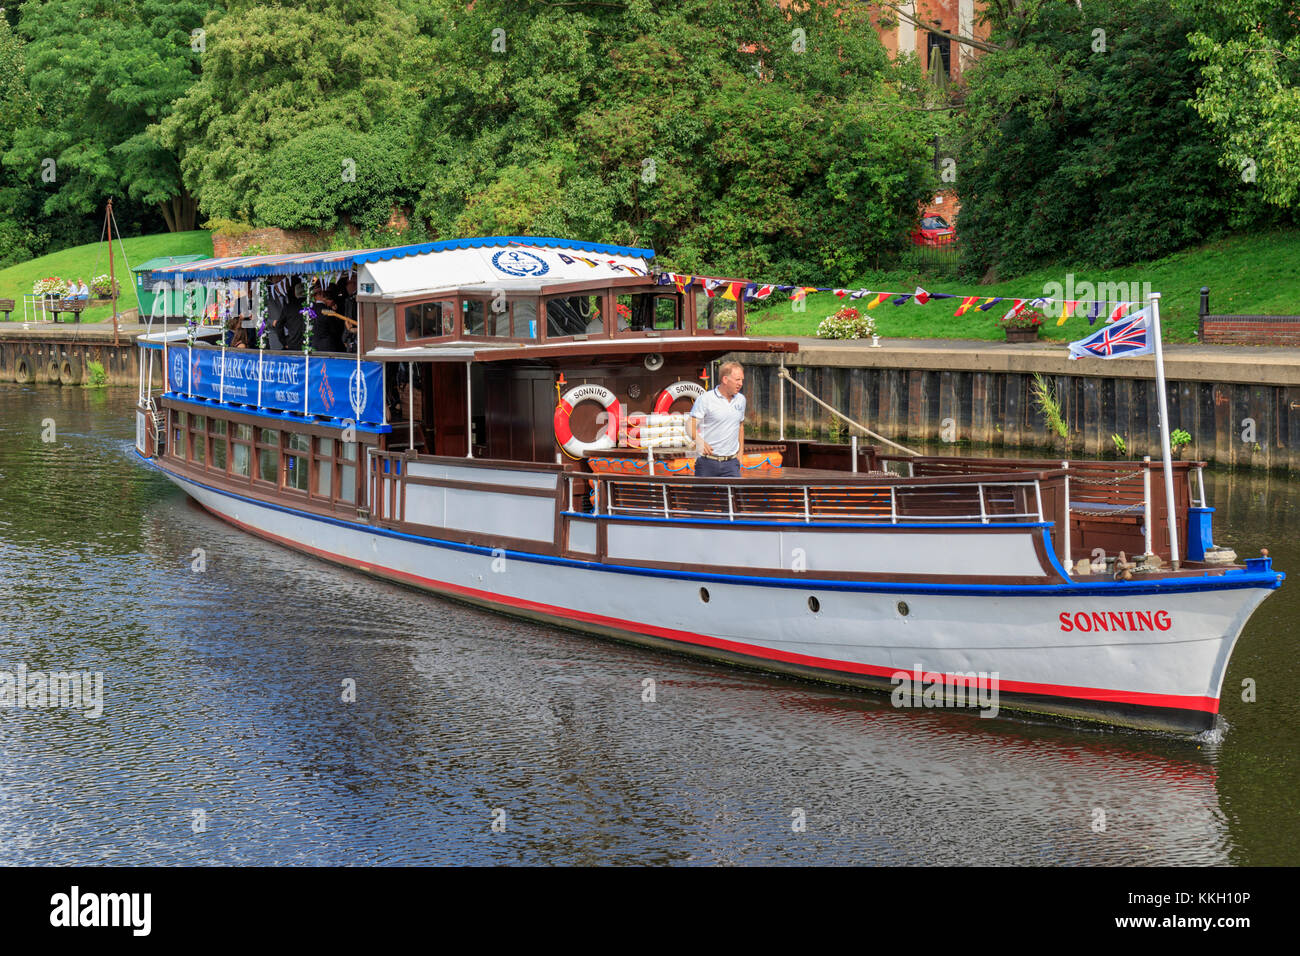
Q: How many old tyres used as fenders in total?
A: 3